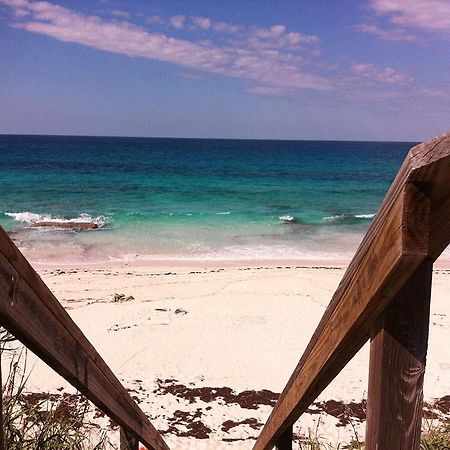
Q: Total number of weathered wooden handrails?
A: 2